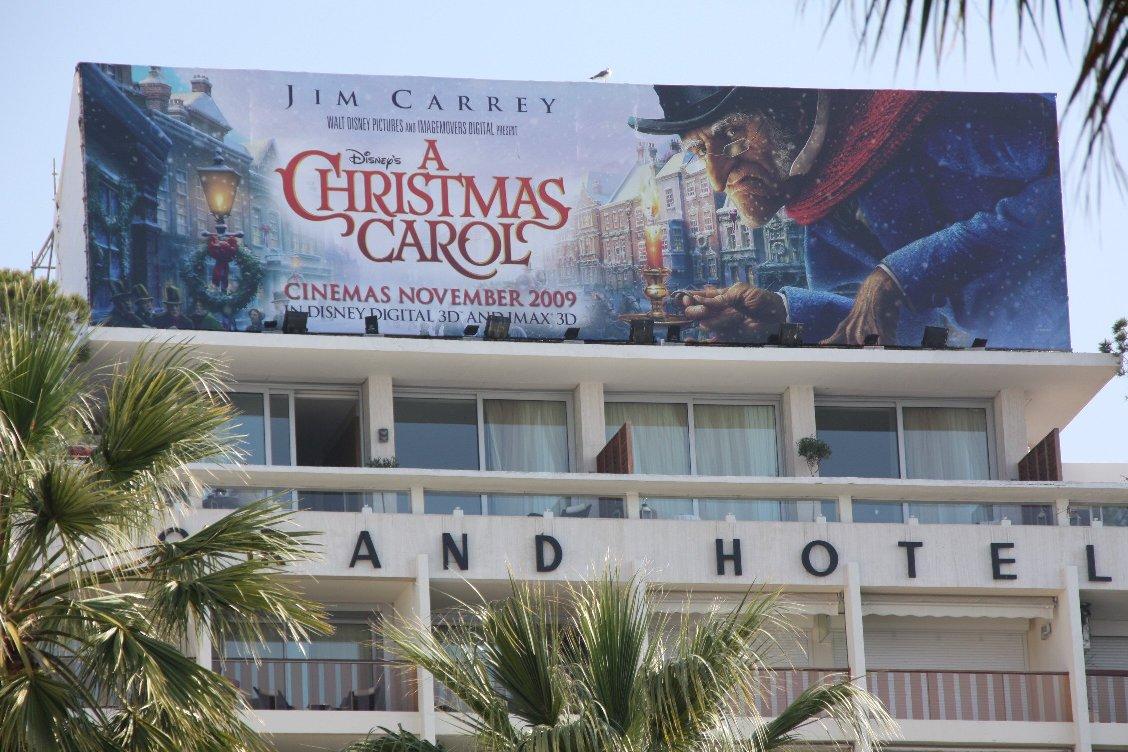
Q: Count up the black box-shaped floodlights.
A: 13